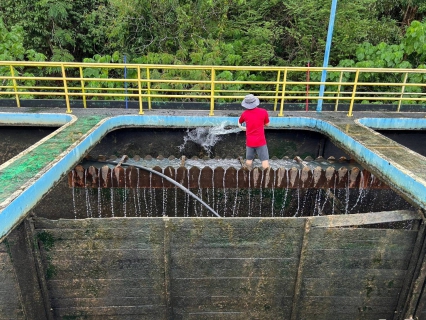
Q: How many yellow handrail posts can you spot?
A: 11